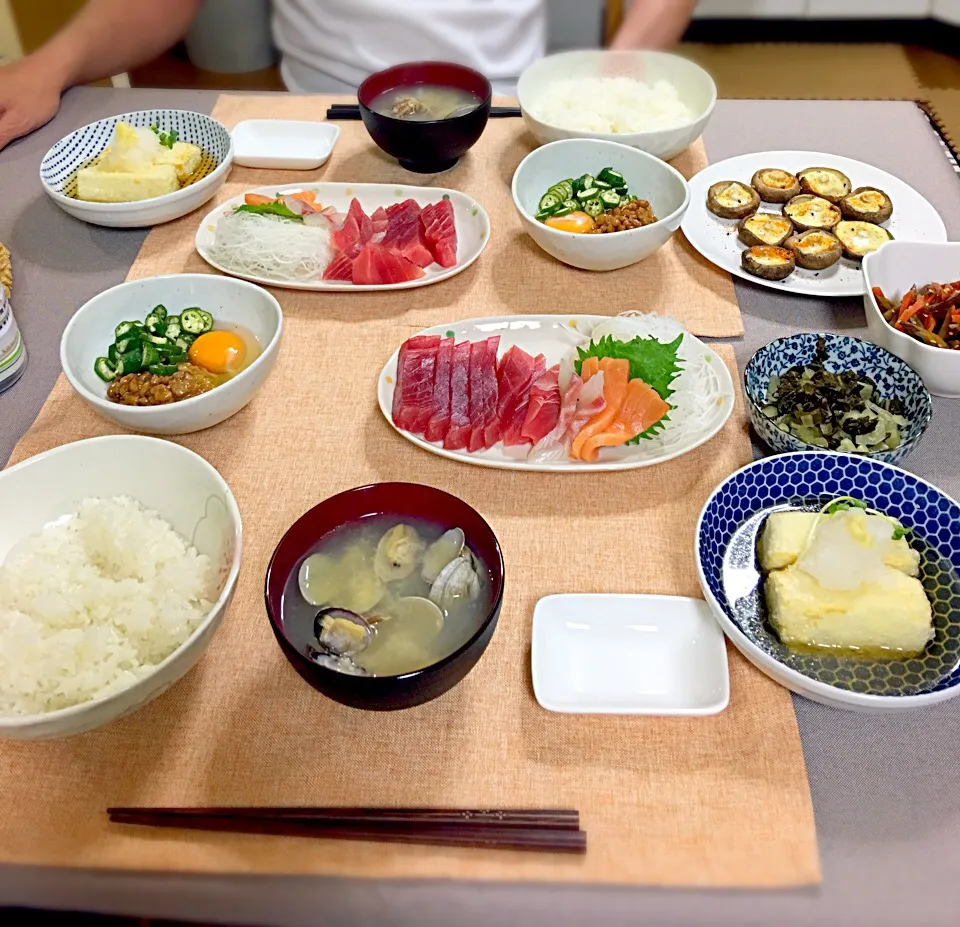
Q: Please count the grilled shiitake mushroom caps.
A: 9